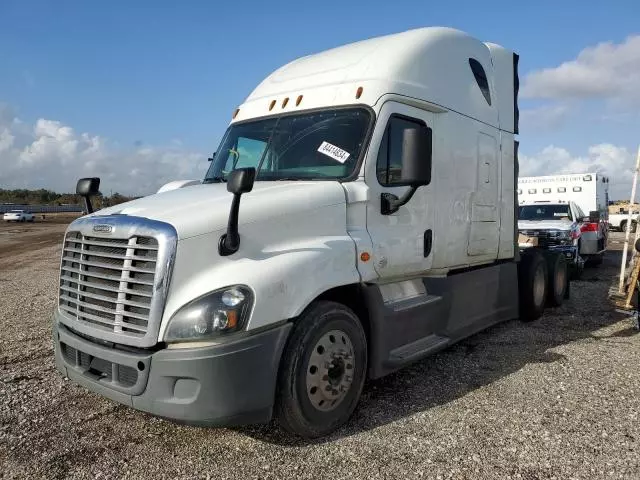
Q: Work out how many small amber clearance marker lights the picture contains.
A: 5